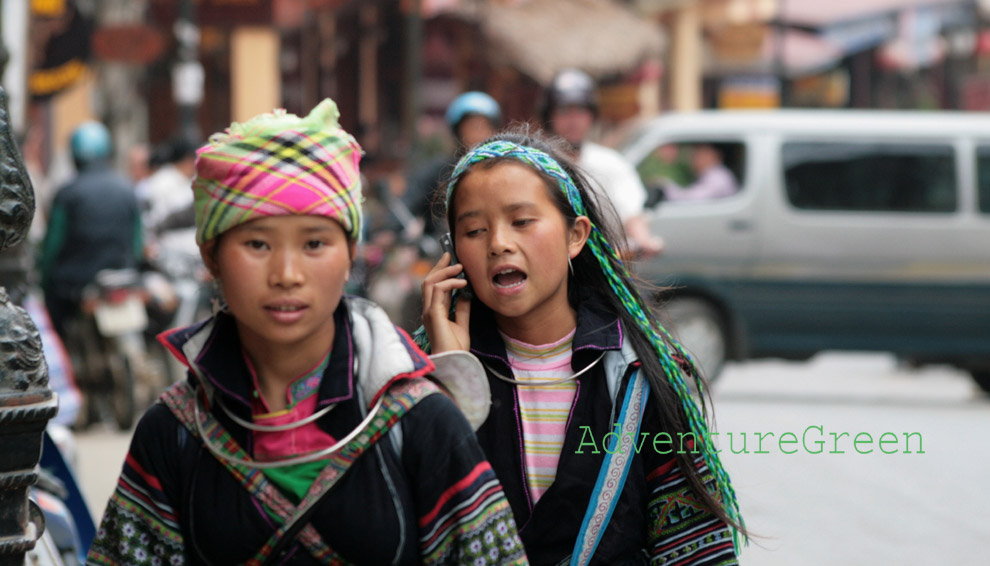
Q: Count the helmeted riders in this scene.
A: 3